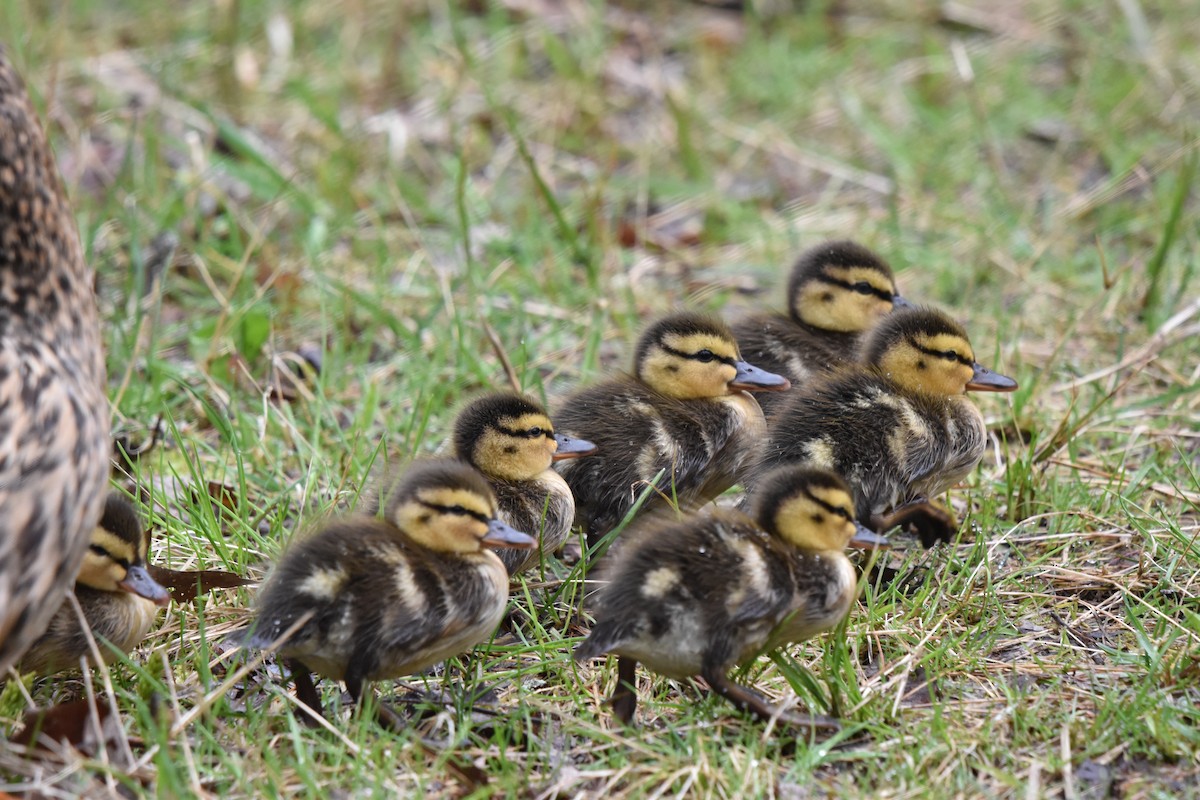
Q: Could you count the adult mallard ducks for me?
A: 1